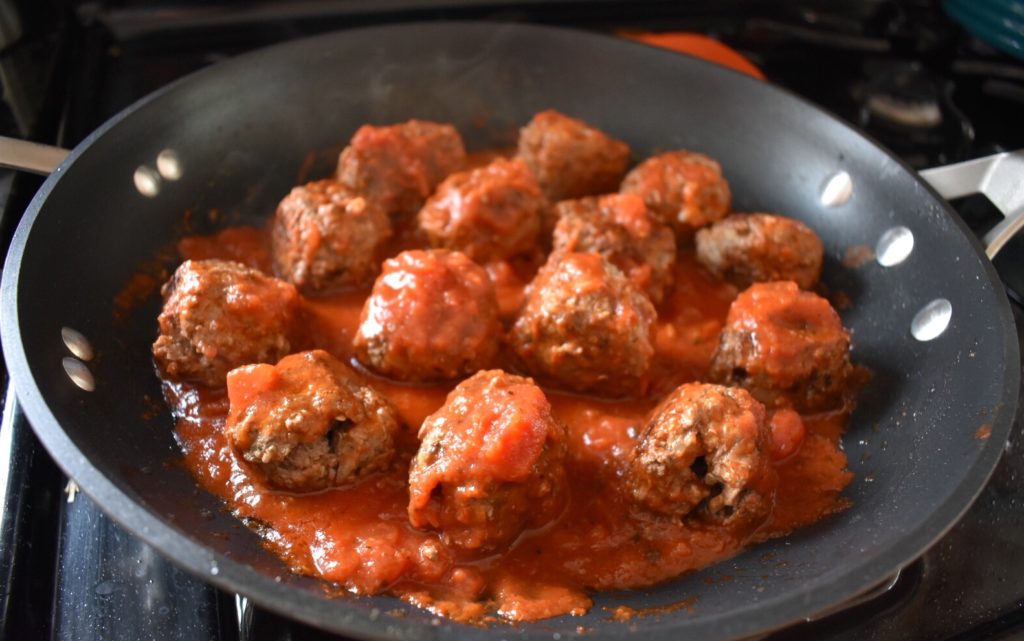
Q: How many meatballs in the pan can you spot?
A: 14